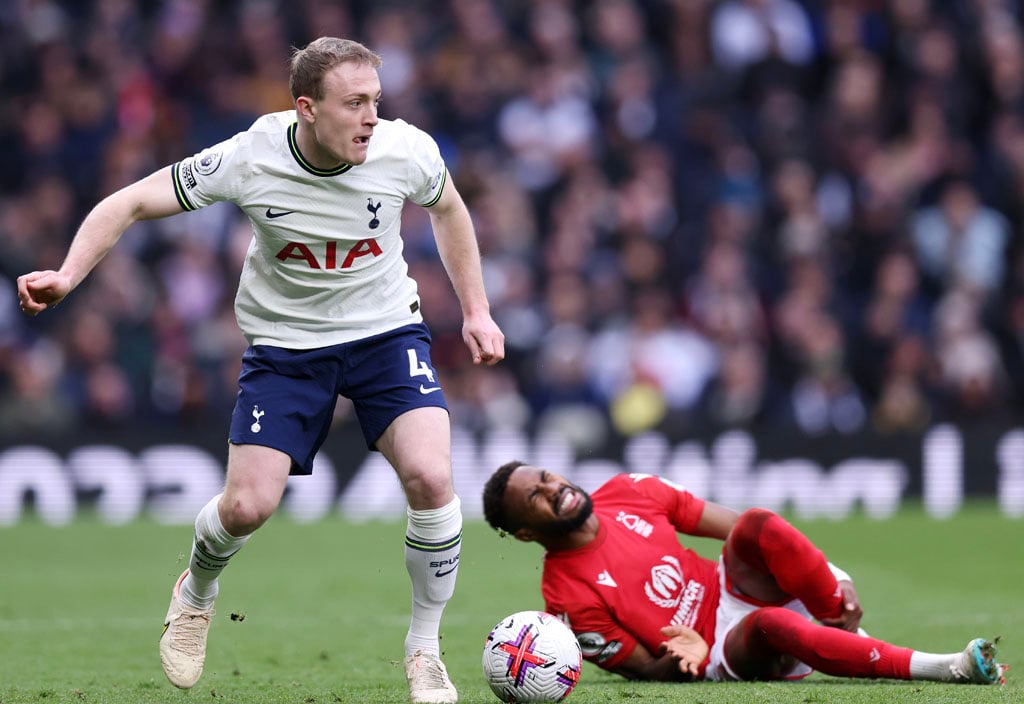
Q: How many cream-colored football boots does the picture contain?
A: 2